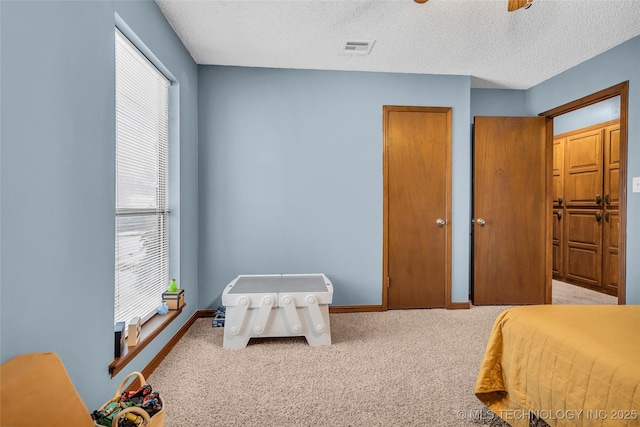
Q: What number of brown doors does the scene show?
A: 2